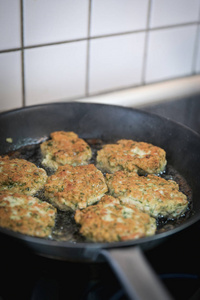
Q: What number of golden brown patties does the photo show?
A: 7